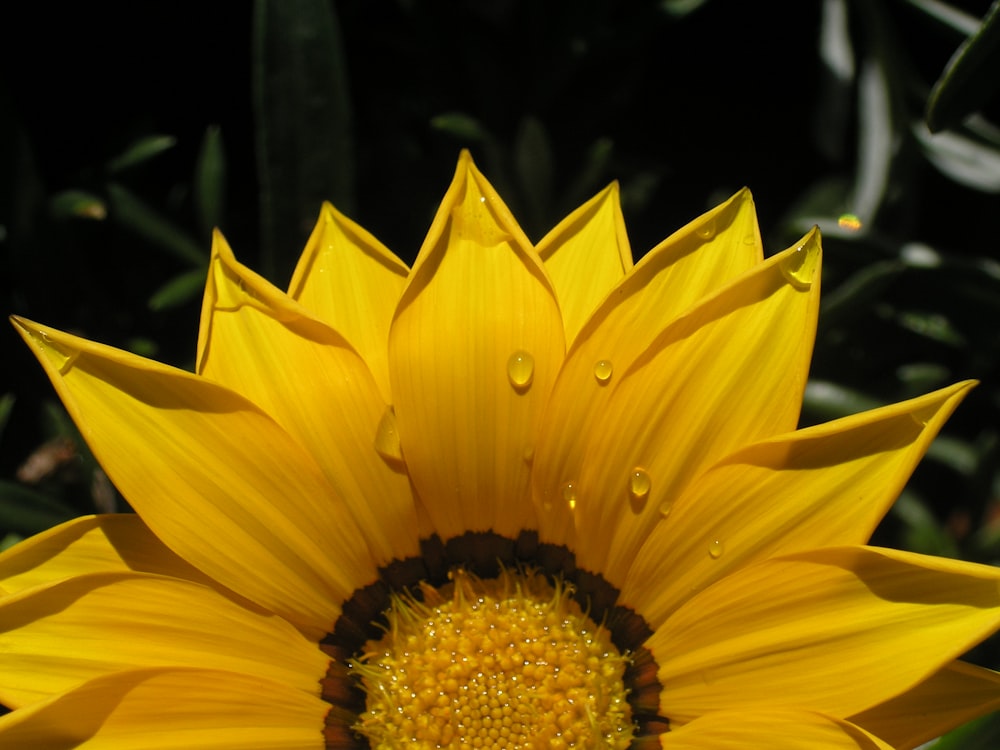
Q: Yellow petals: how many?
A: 14